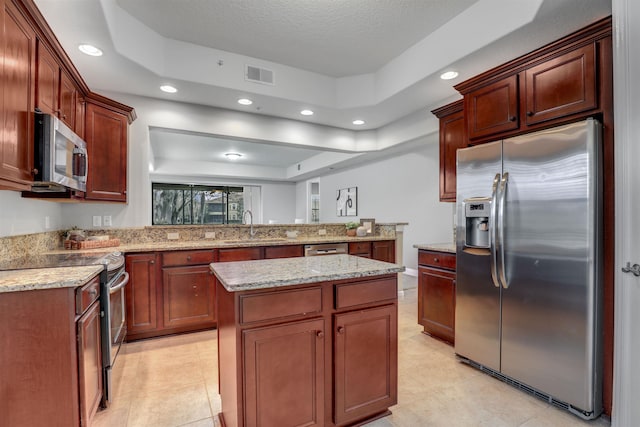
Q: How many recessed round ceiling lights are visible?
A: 6